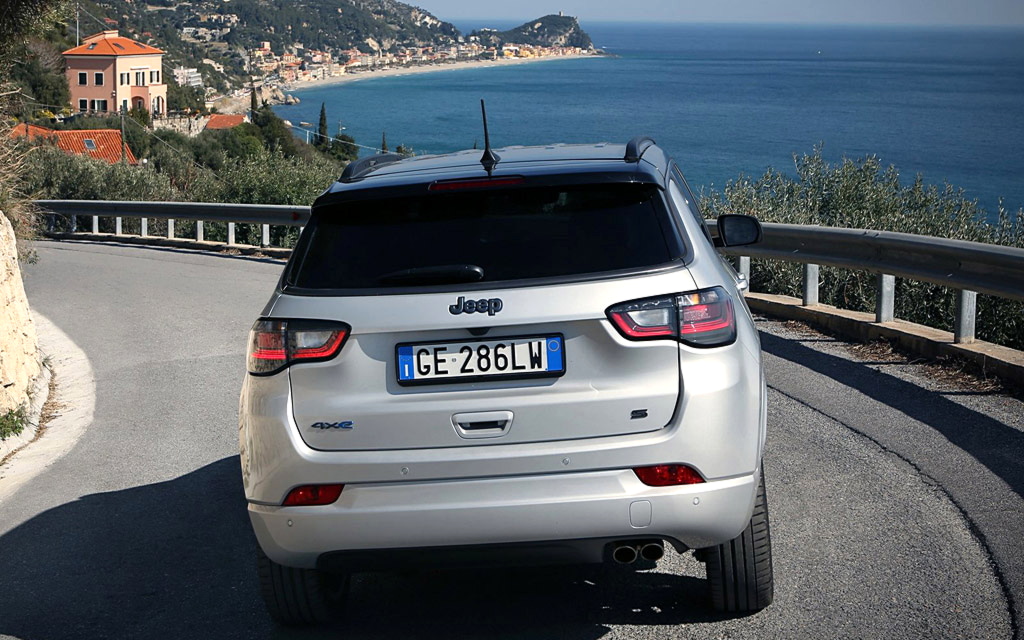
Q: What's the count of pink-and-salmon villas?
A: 1